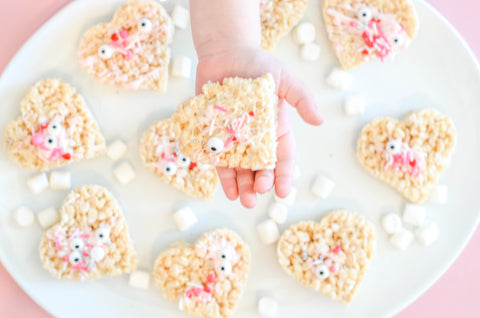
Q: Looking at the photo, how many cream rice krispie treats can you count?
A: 10